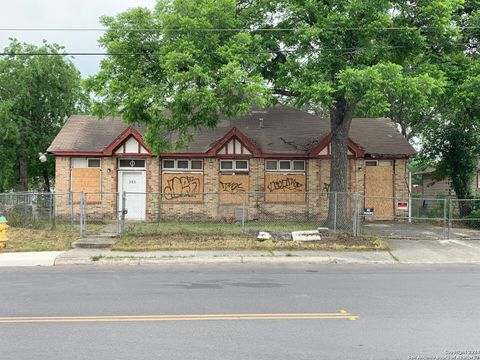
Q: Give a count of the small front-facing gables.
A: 3